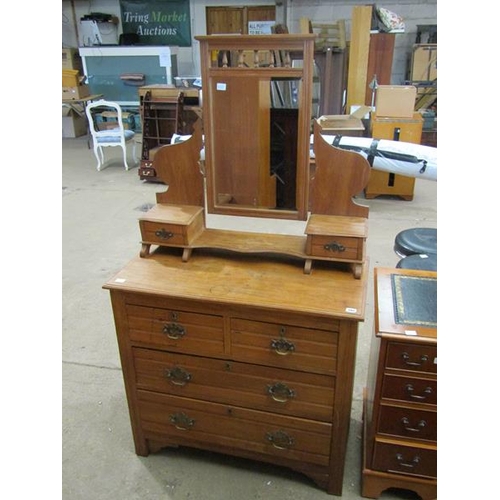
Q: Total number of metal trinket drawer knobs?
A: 2